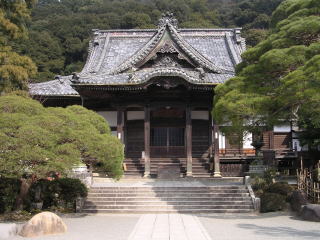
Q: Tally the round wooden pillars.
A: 4